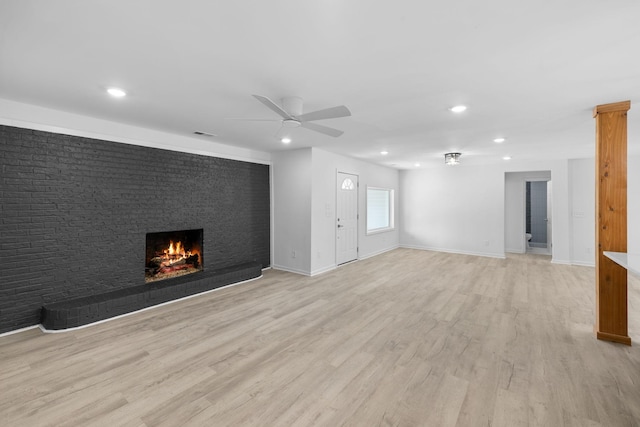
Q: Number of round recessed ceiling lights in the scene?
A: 7